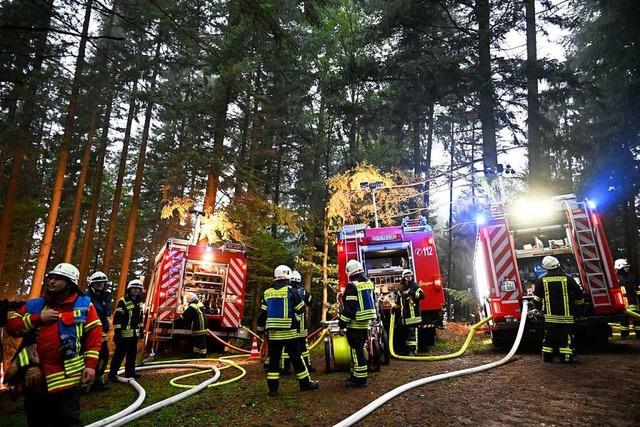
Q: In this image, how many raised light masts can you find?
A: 3